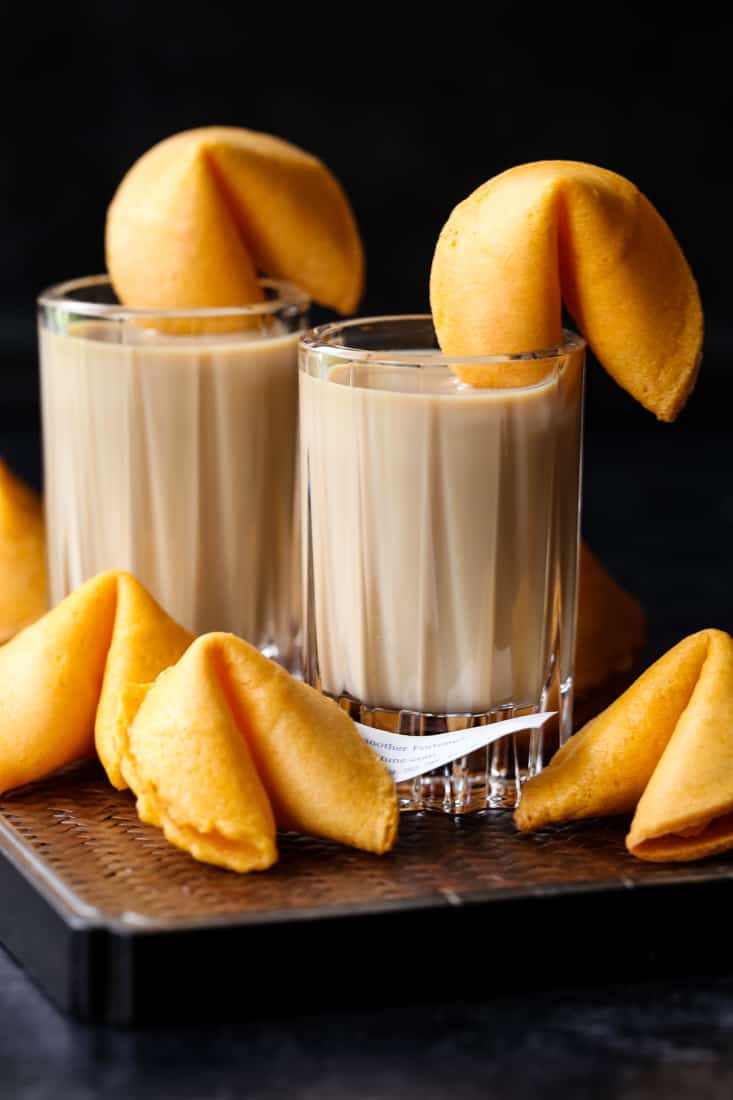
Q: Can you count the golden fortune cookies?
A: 7